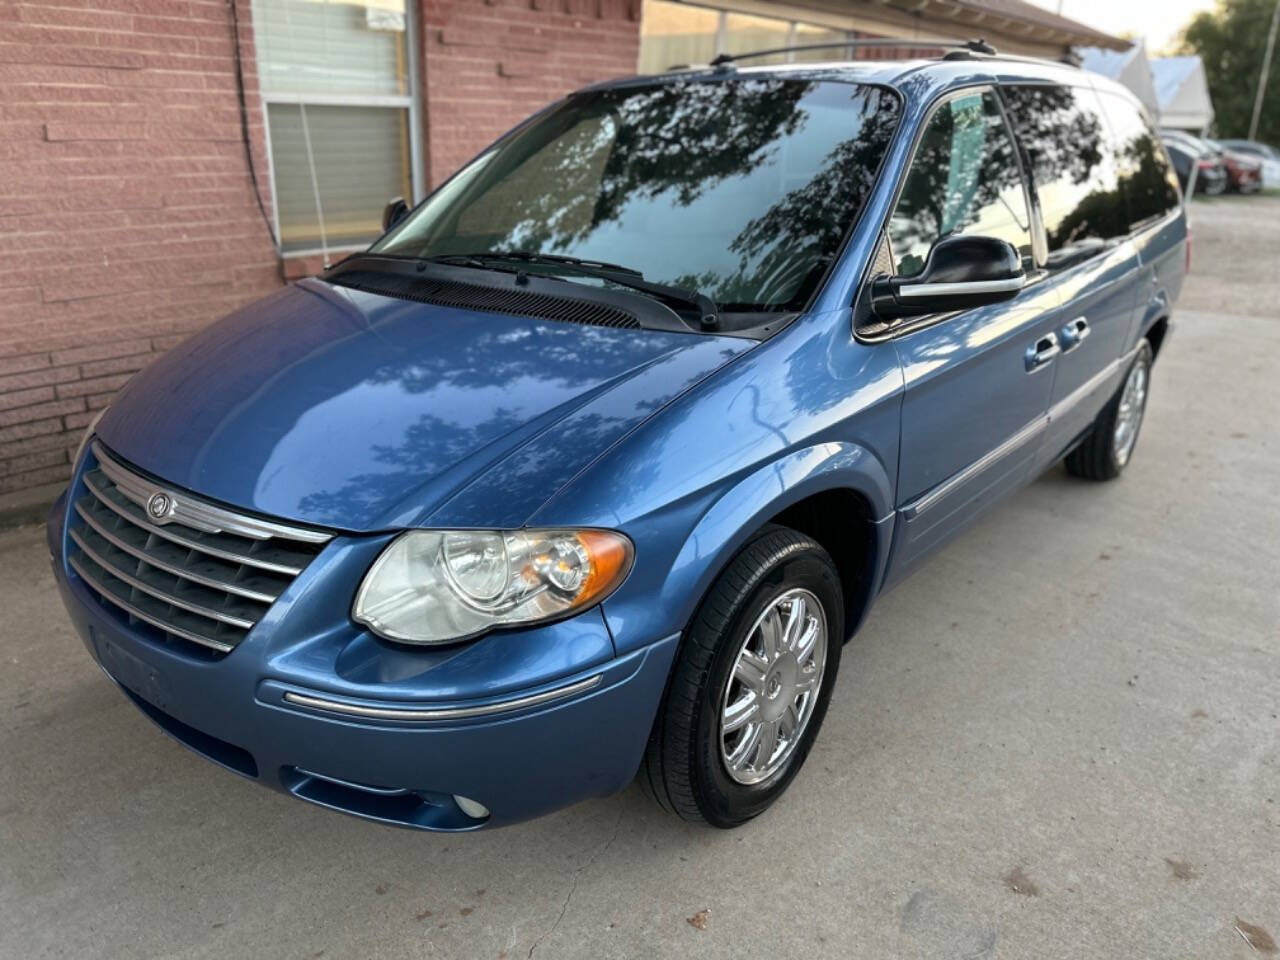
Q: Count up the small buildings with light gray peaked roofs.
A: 2